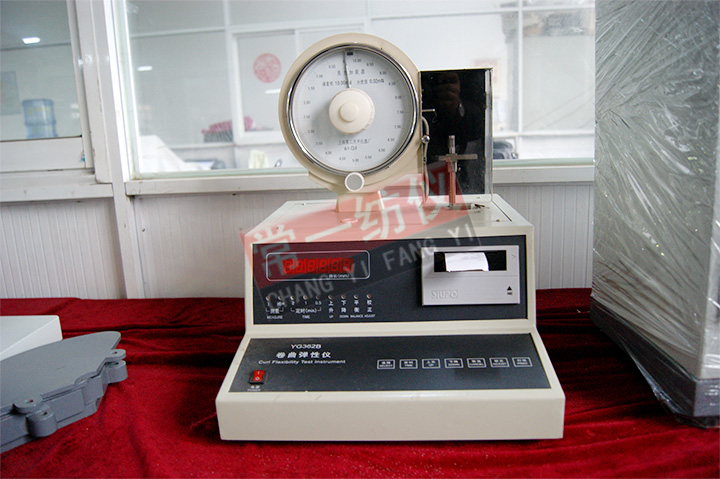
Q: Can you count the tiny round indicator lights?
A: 9